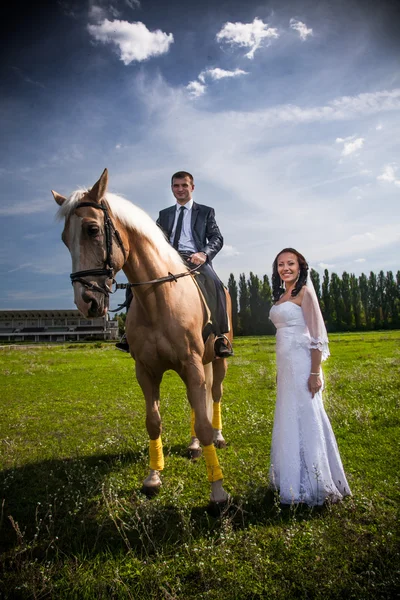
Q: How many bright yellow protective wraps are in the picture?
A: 4